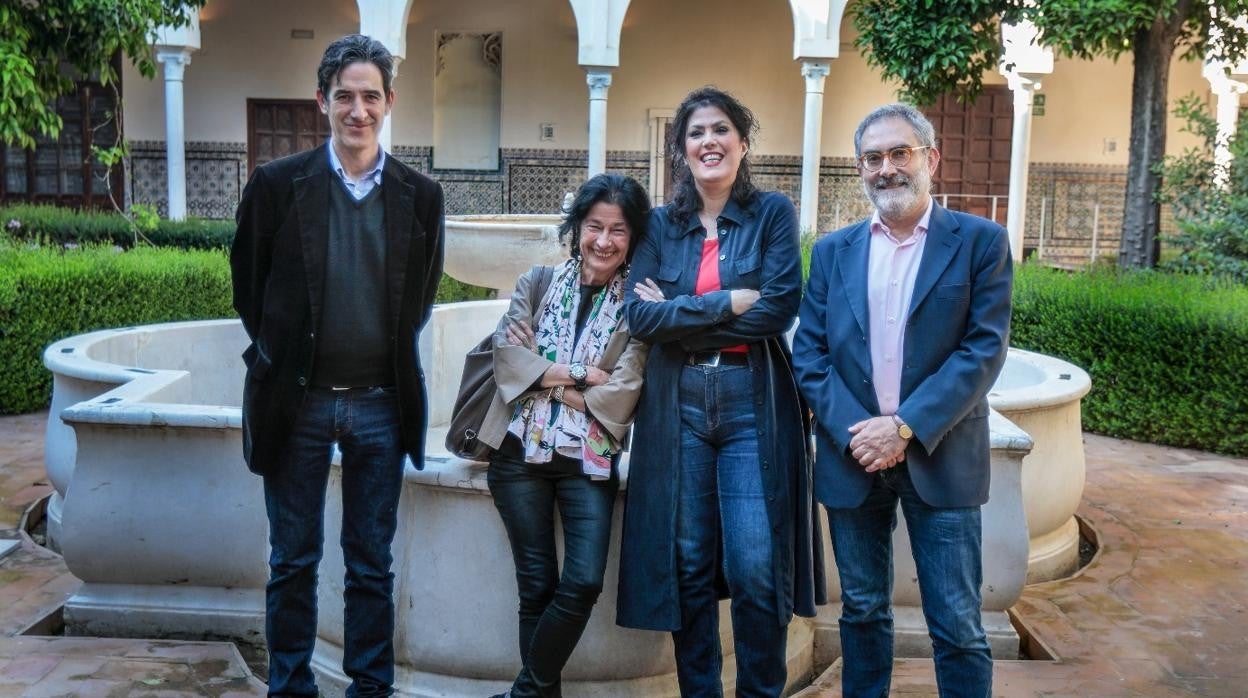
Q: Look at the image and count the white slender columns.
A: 6